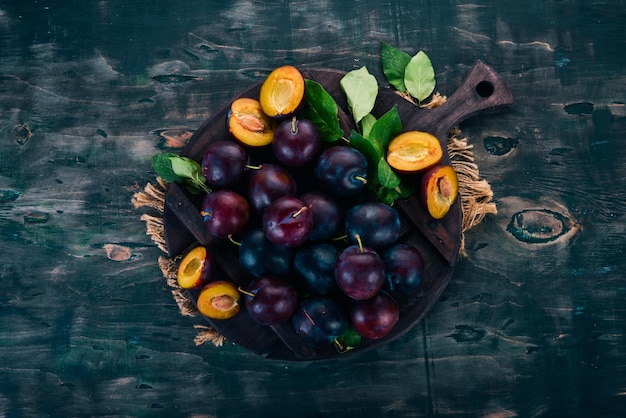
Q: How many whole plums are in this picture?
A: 15